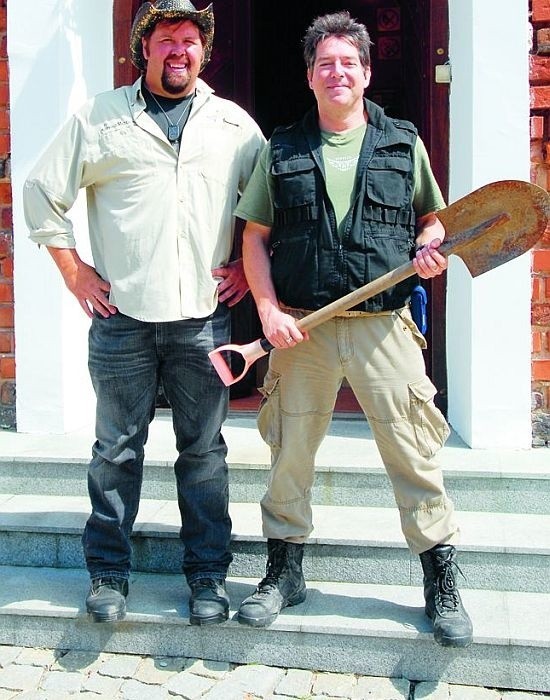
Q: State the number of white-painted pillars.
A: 2